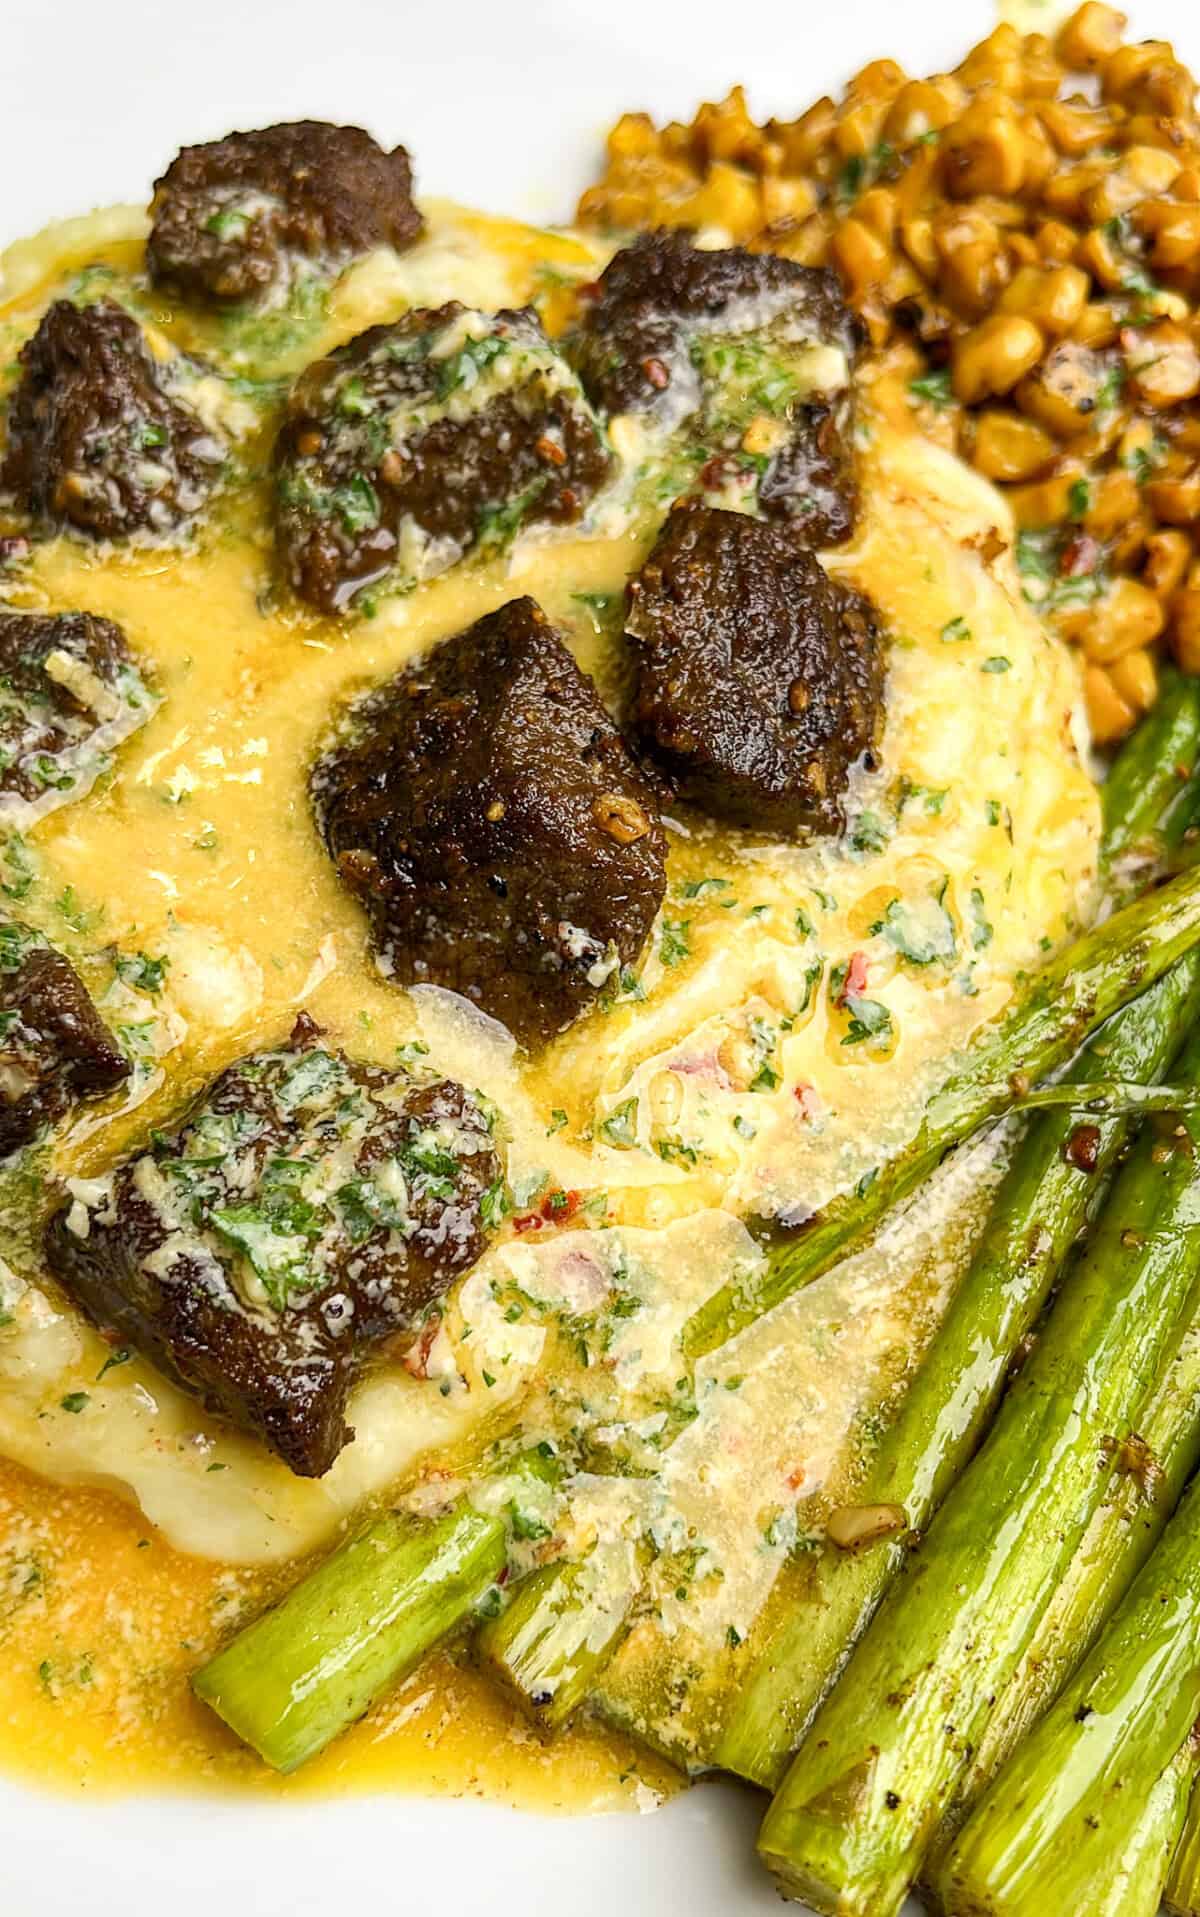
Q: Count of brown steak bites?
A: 9